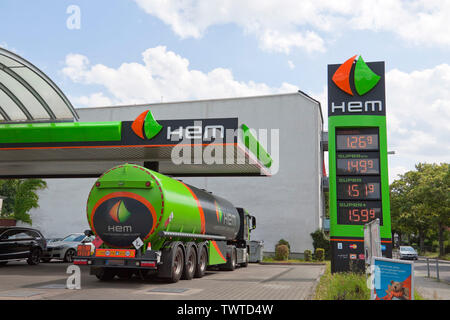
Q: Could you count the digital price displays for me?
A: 4